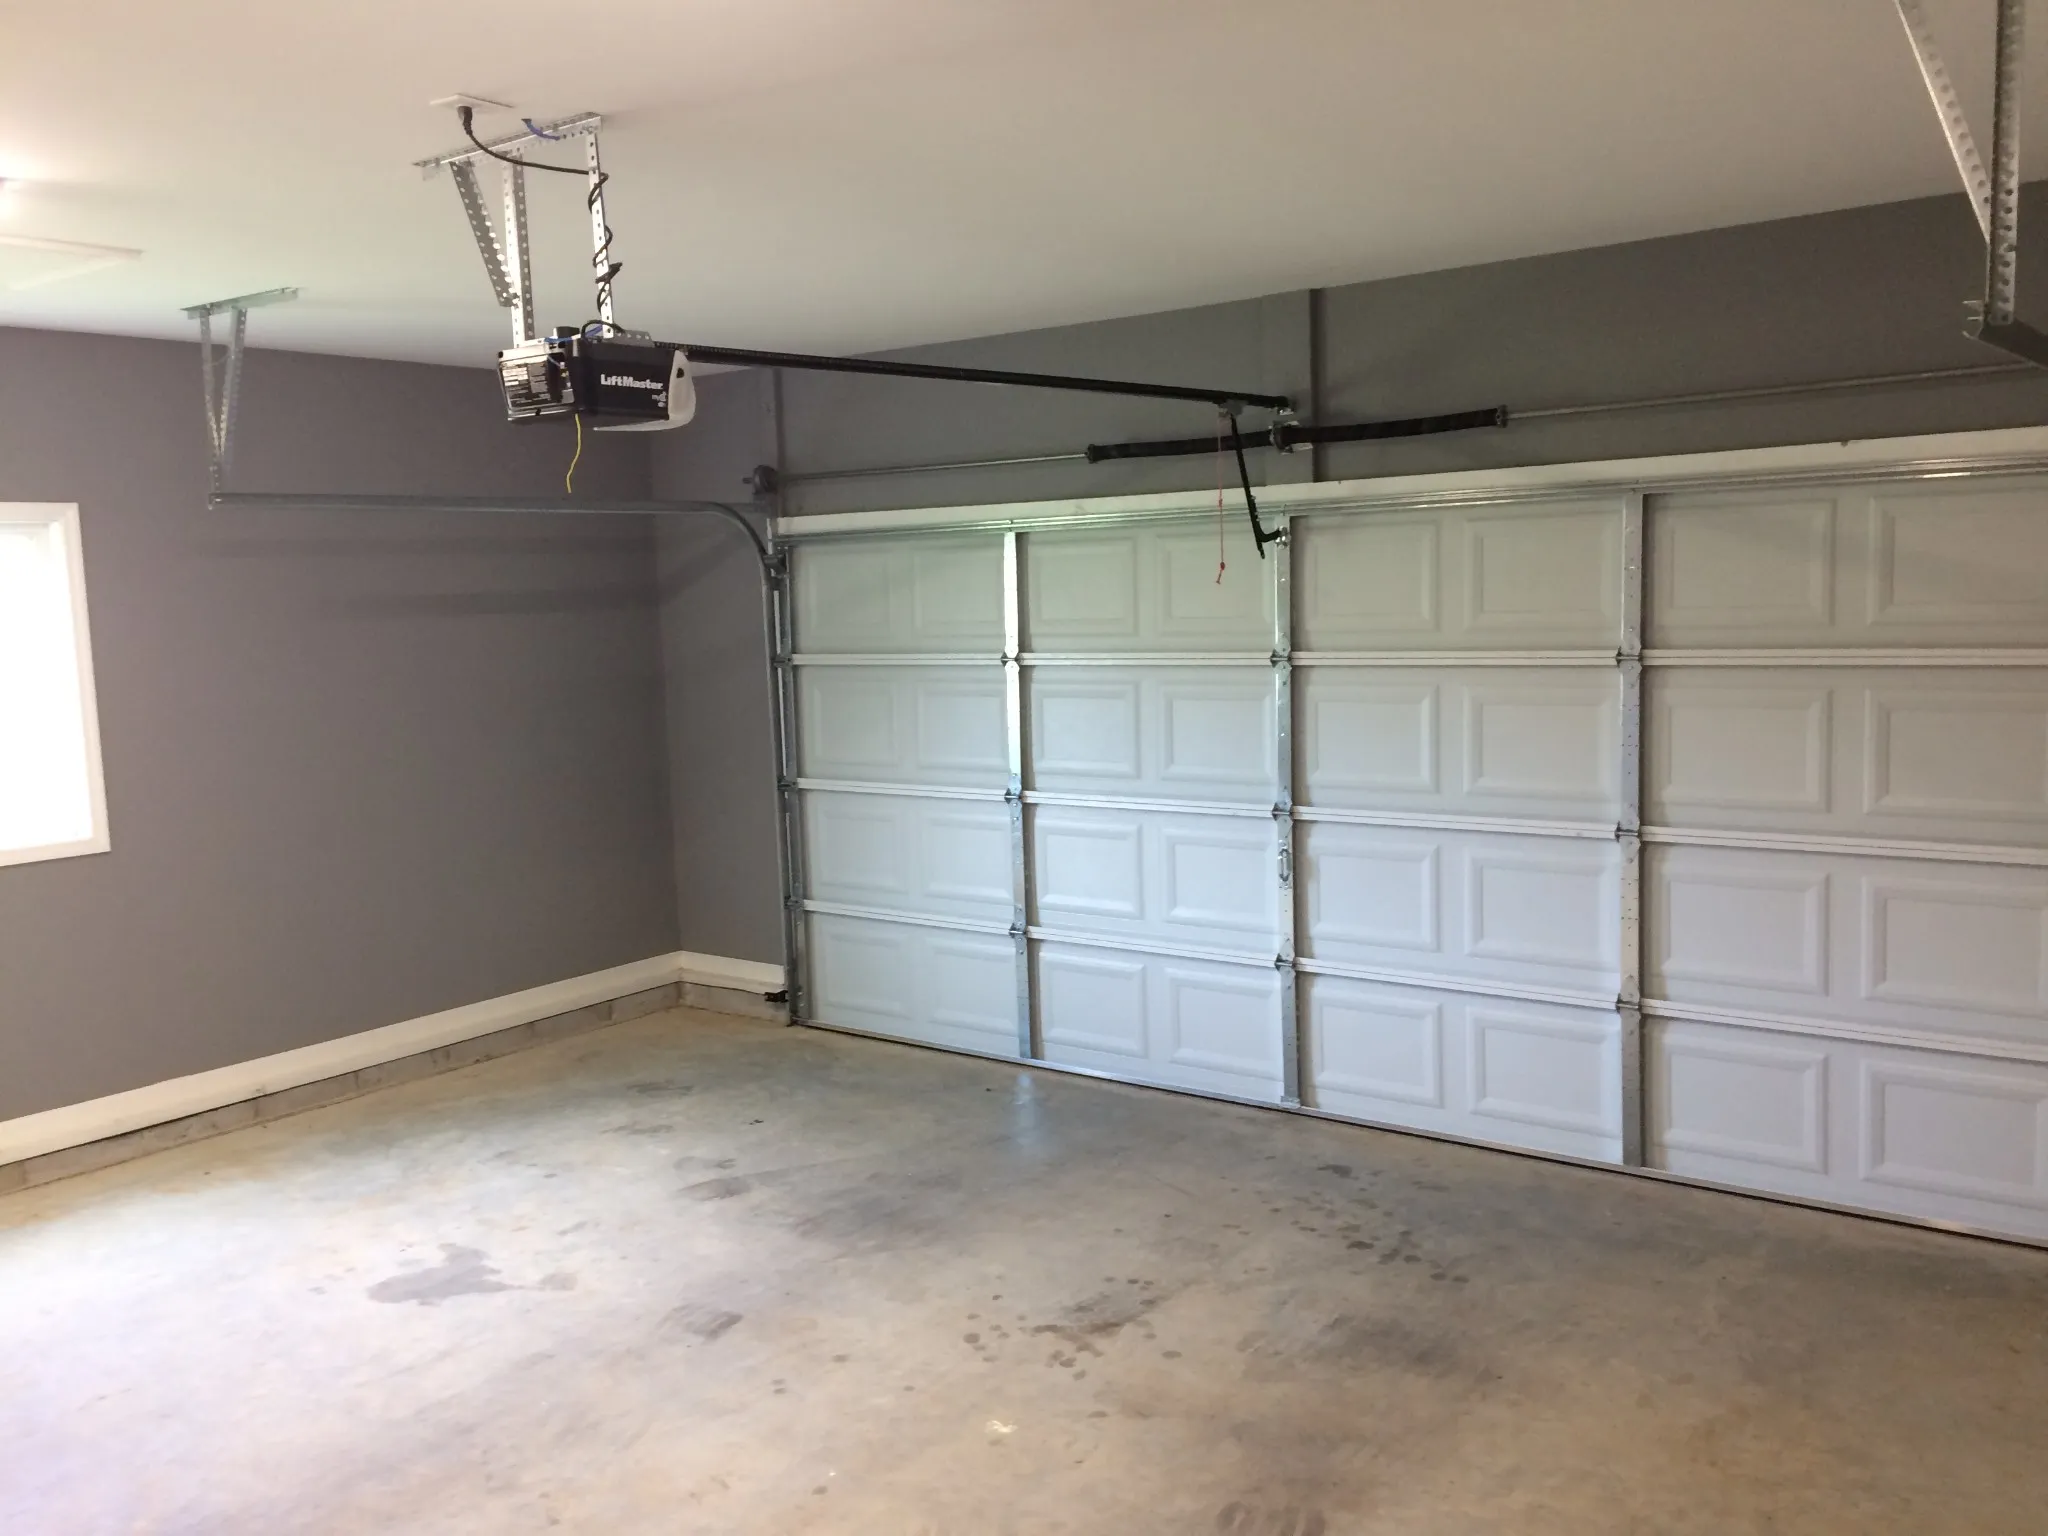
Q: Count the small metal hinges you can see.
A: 12